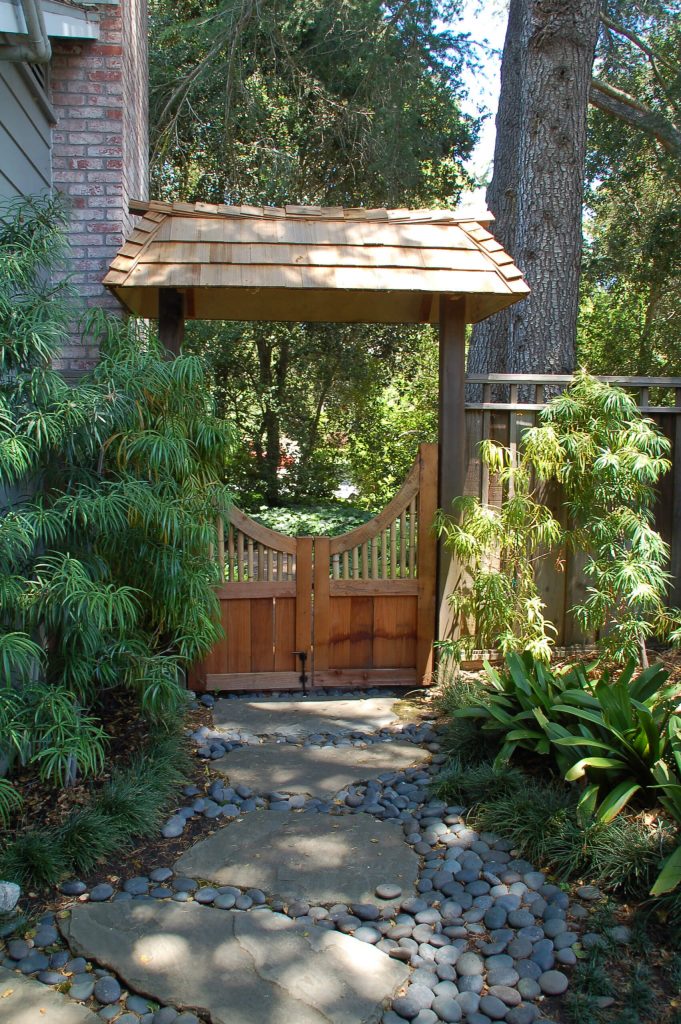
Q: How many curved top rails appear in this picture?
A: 2